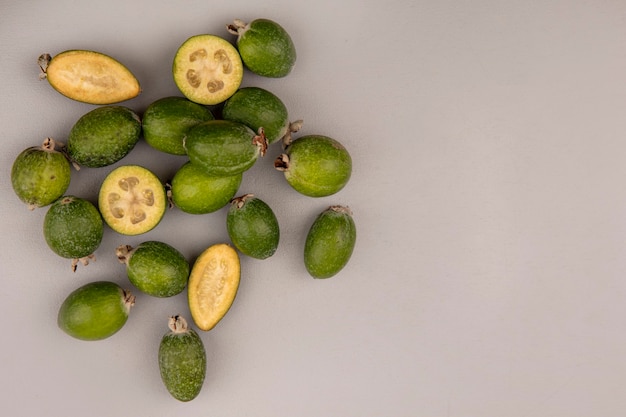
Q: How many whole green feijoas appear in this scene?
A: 14